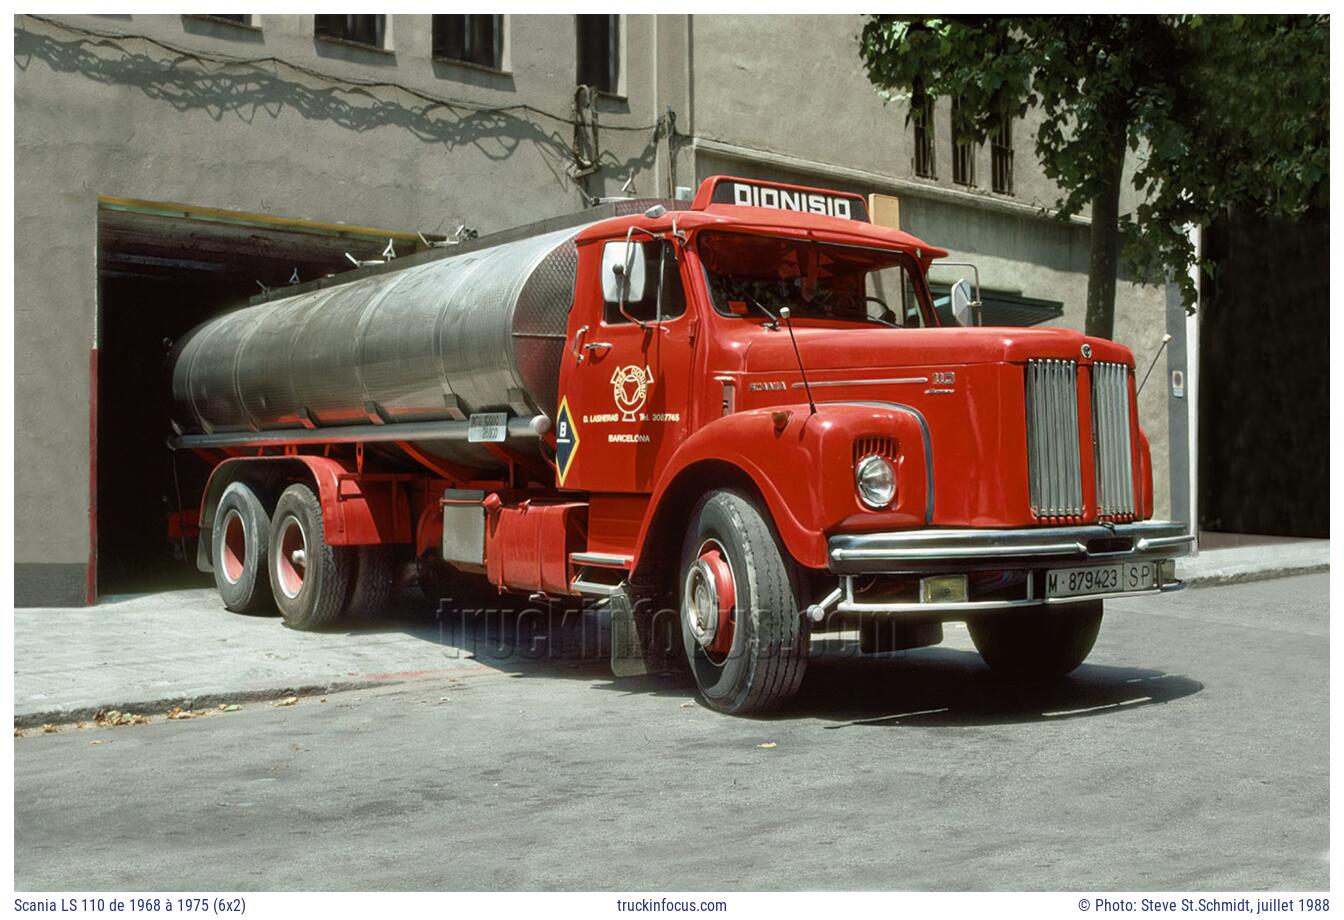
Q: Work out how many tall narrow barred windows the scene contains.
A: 3